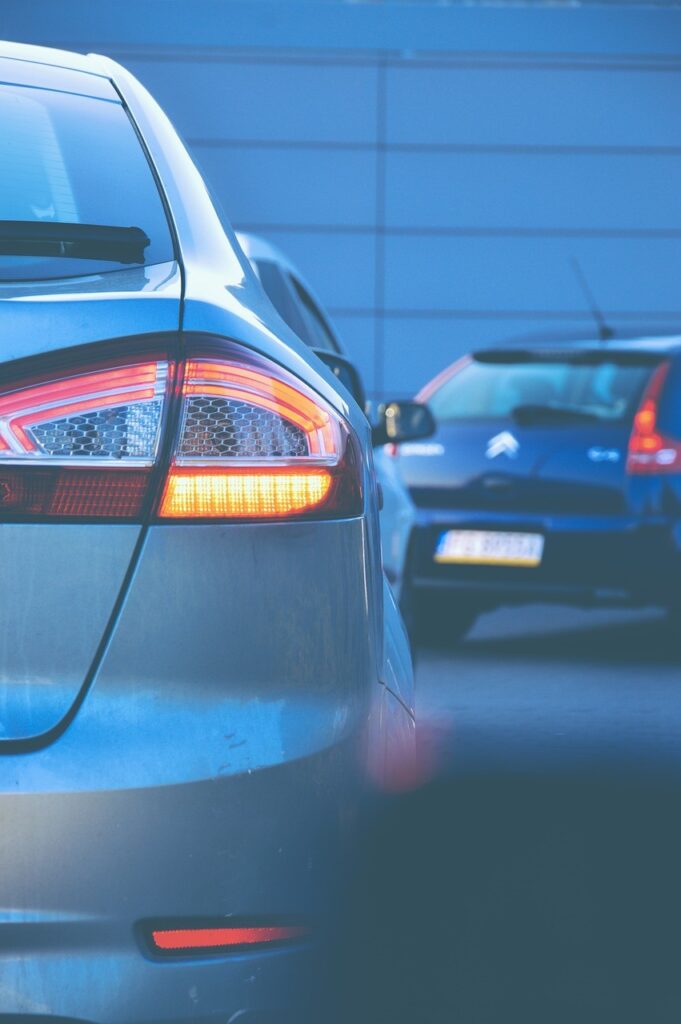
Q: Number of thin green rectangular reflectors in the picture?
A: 0